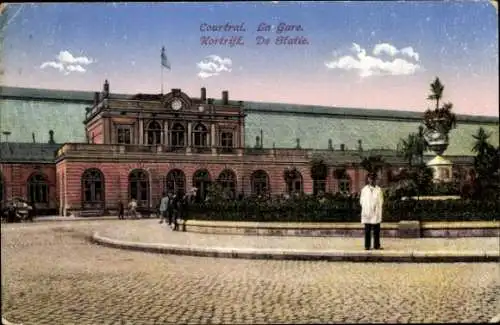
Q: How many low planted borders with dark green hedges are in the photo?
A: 1